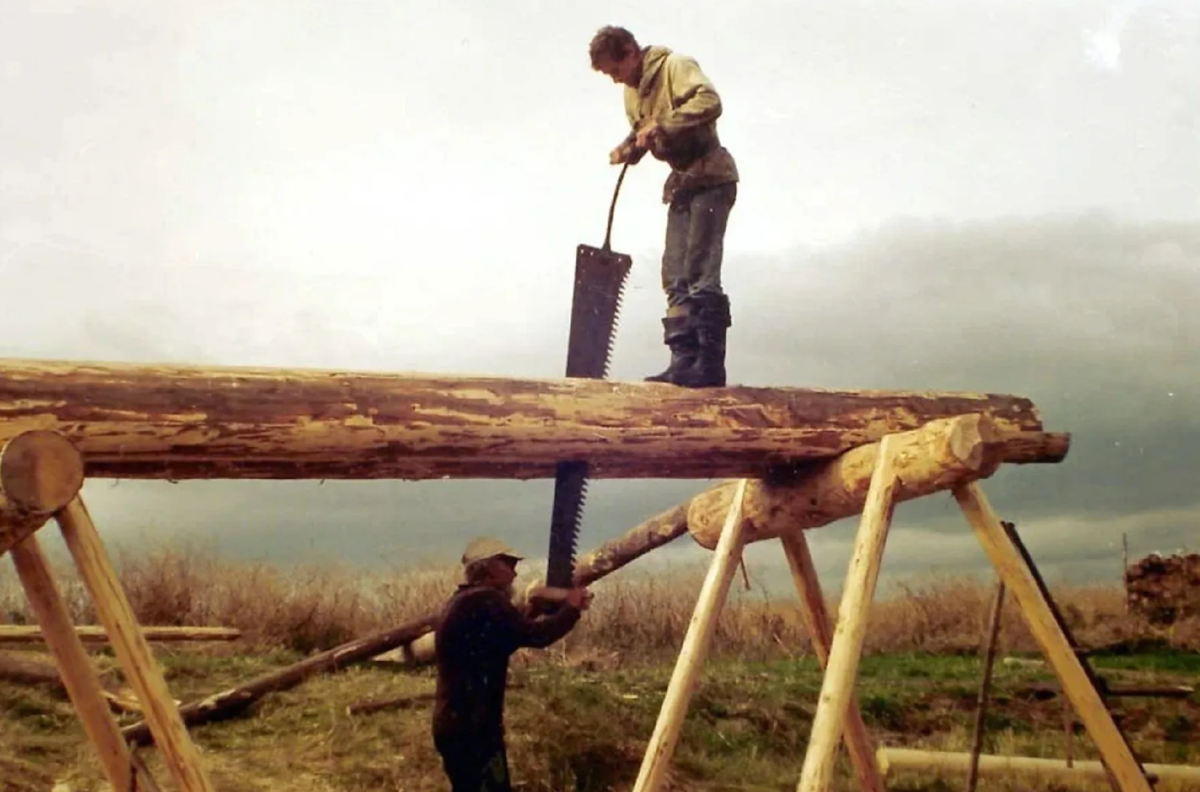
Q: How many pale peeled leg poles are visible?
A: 6